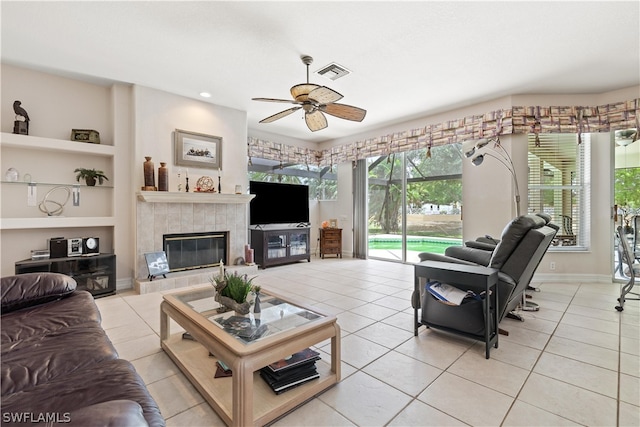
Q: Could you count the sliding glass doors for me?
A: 2